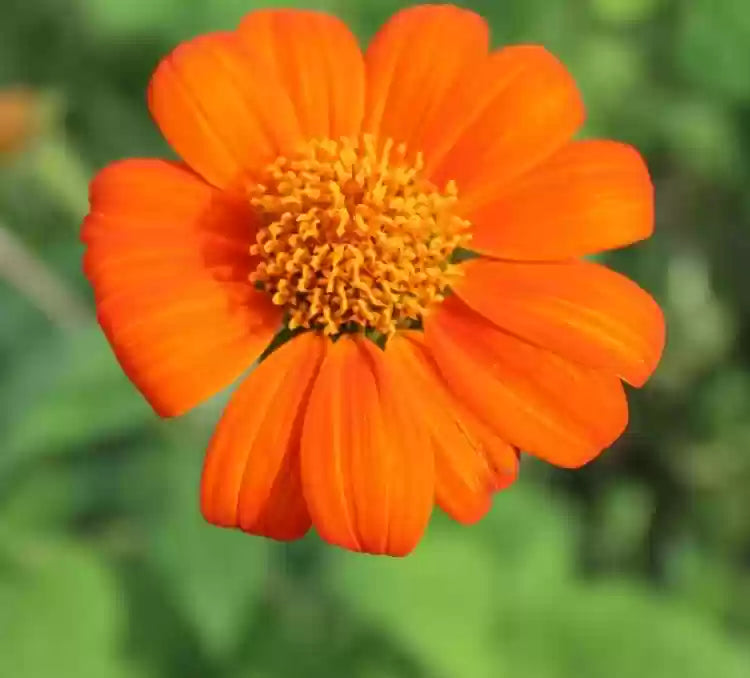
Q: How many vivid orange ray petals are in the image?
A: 11